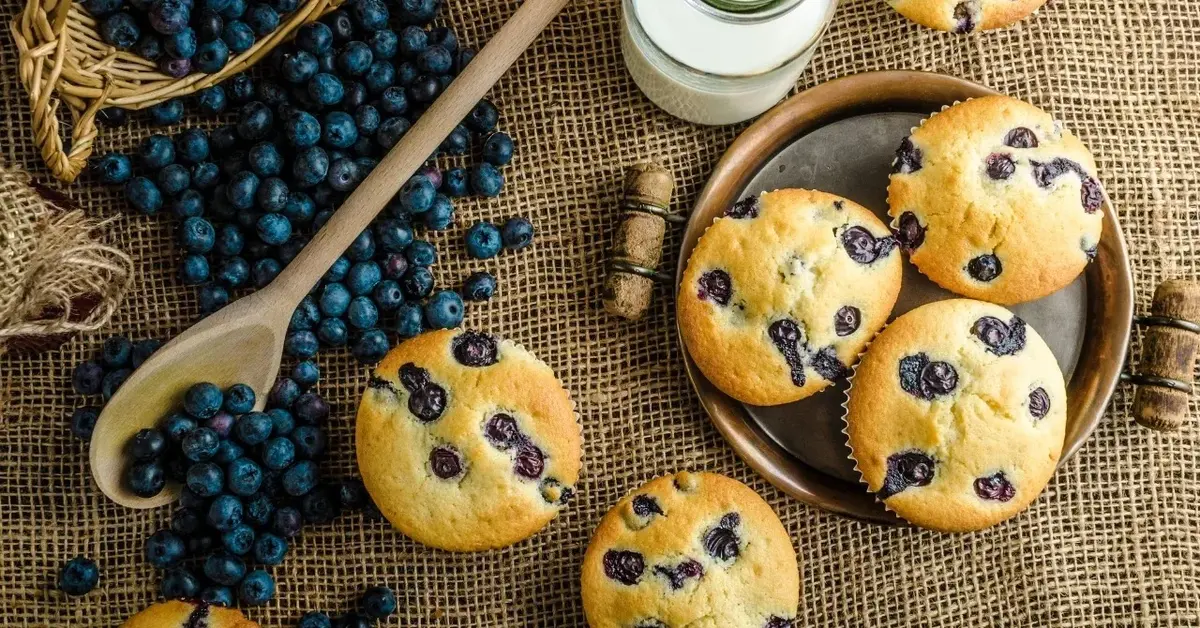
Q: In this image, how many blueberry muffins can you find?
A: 7